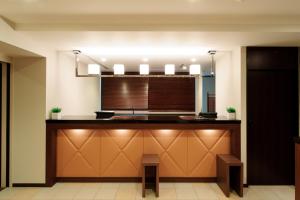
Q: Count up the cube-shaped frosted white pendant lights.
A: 5